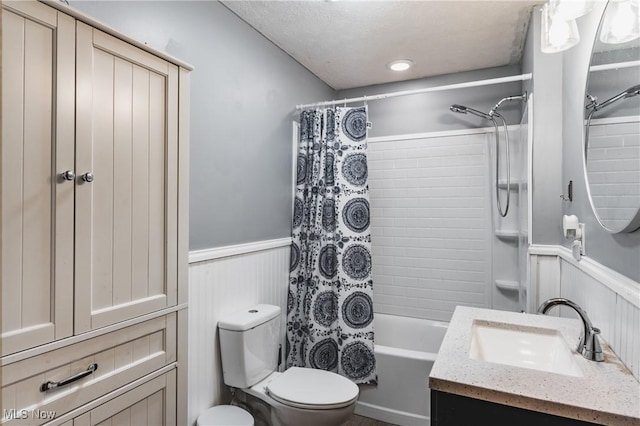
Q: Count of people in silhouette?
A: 0